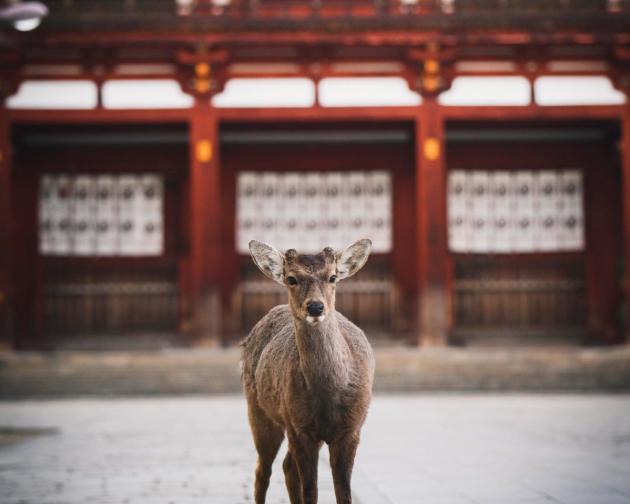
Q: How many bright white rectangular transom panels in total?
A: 6